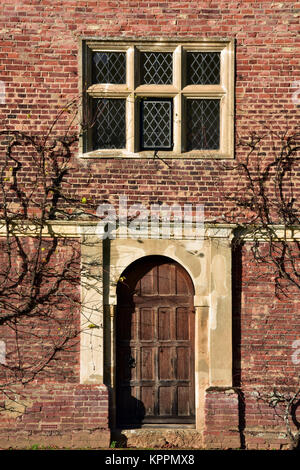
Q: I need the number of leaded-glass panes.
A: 6